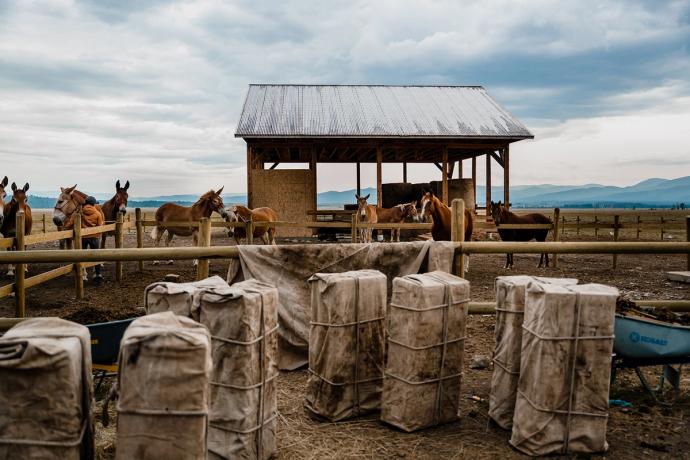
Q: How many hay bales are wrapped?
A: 8